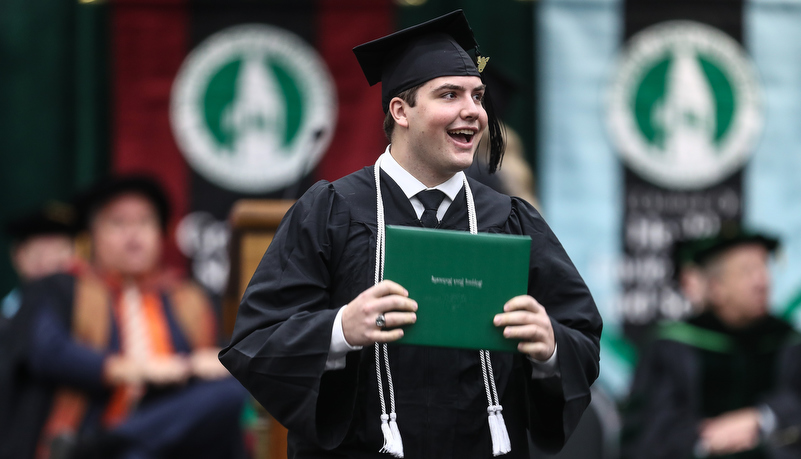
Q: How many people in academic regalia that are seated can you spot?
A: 4